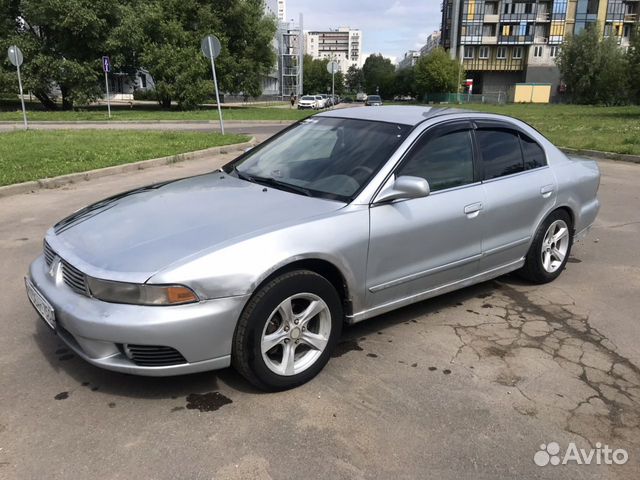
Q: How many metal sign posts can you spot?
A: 4